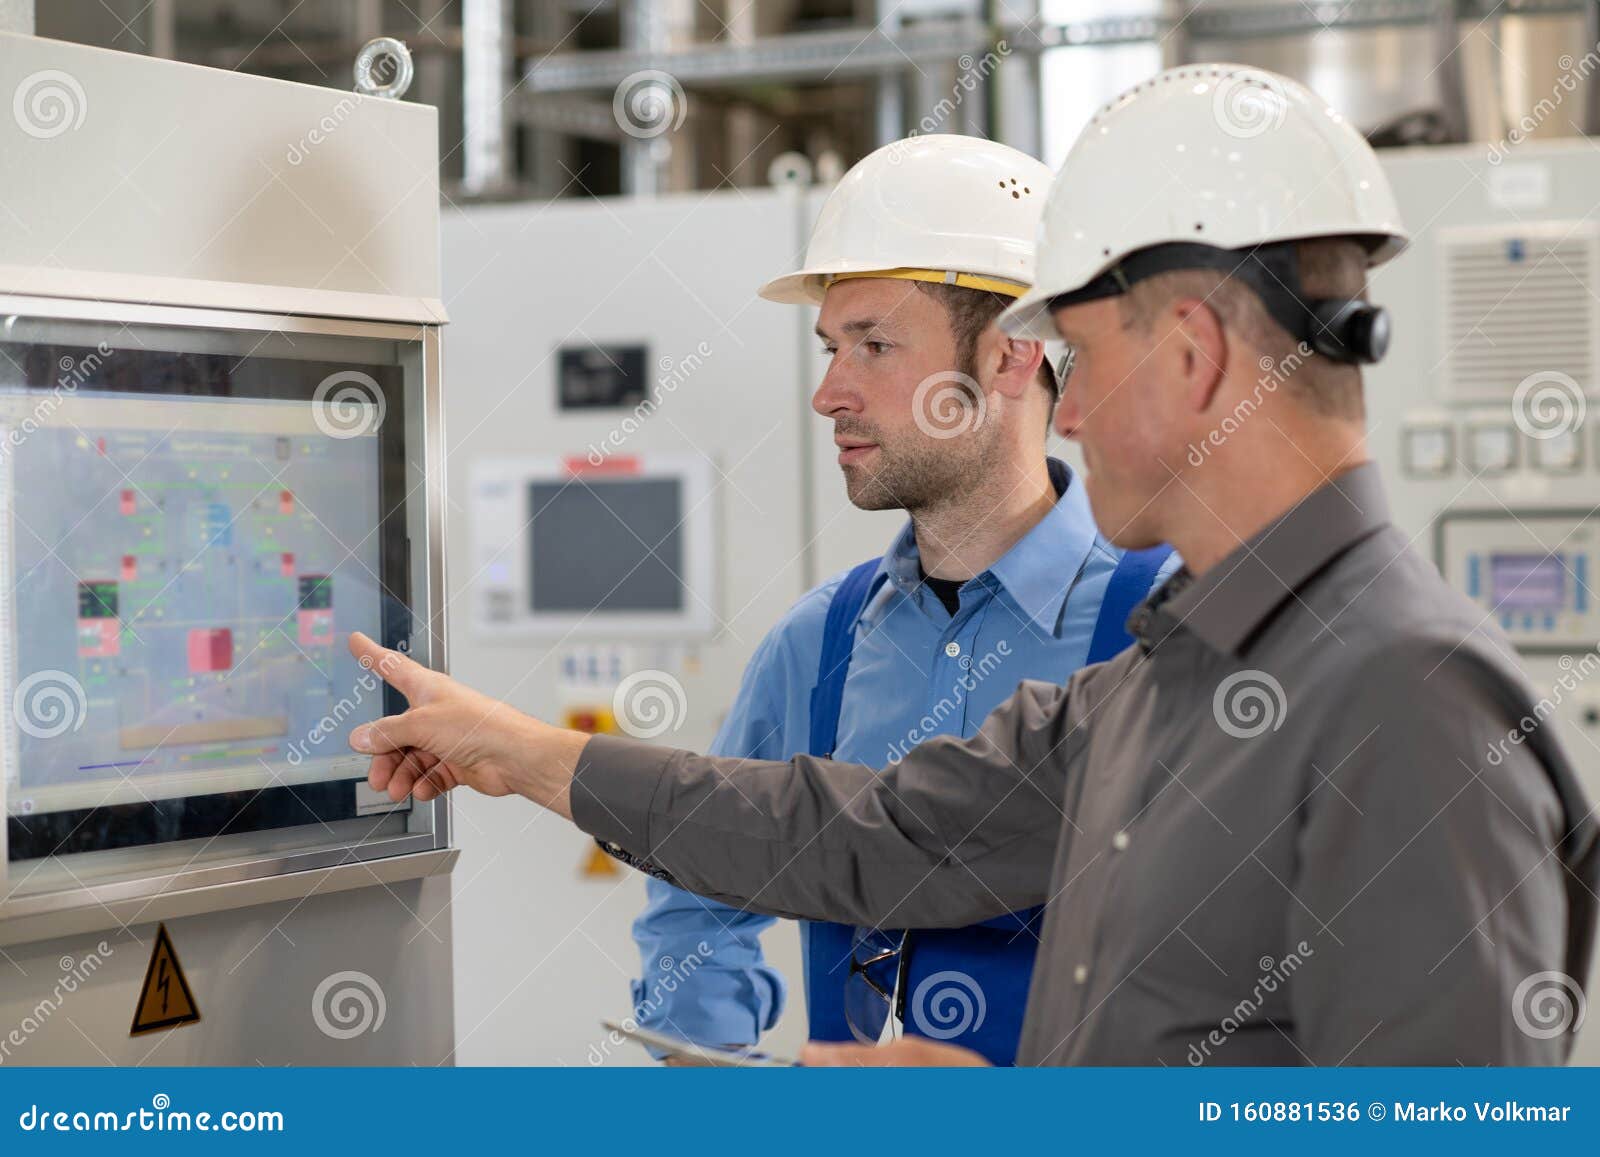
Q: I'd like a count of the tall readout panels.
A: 2